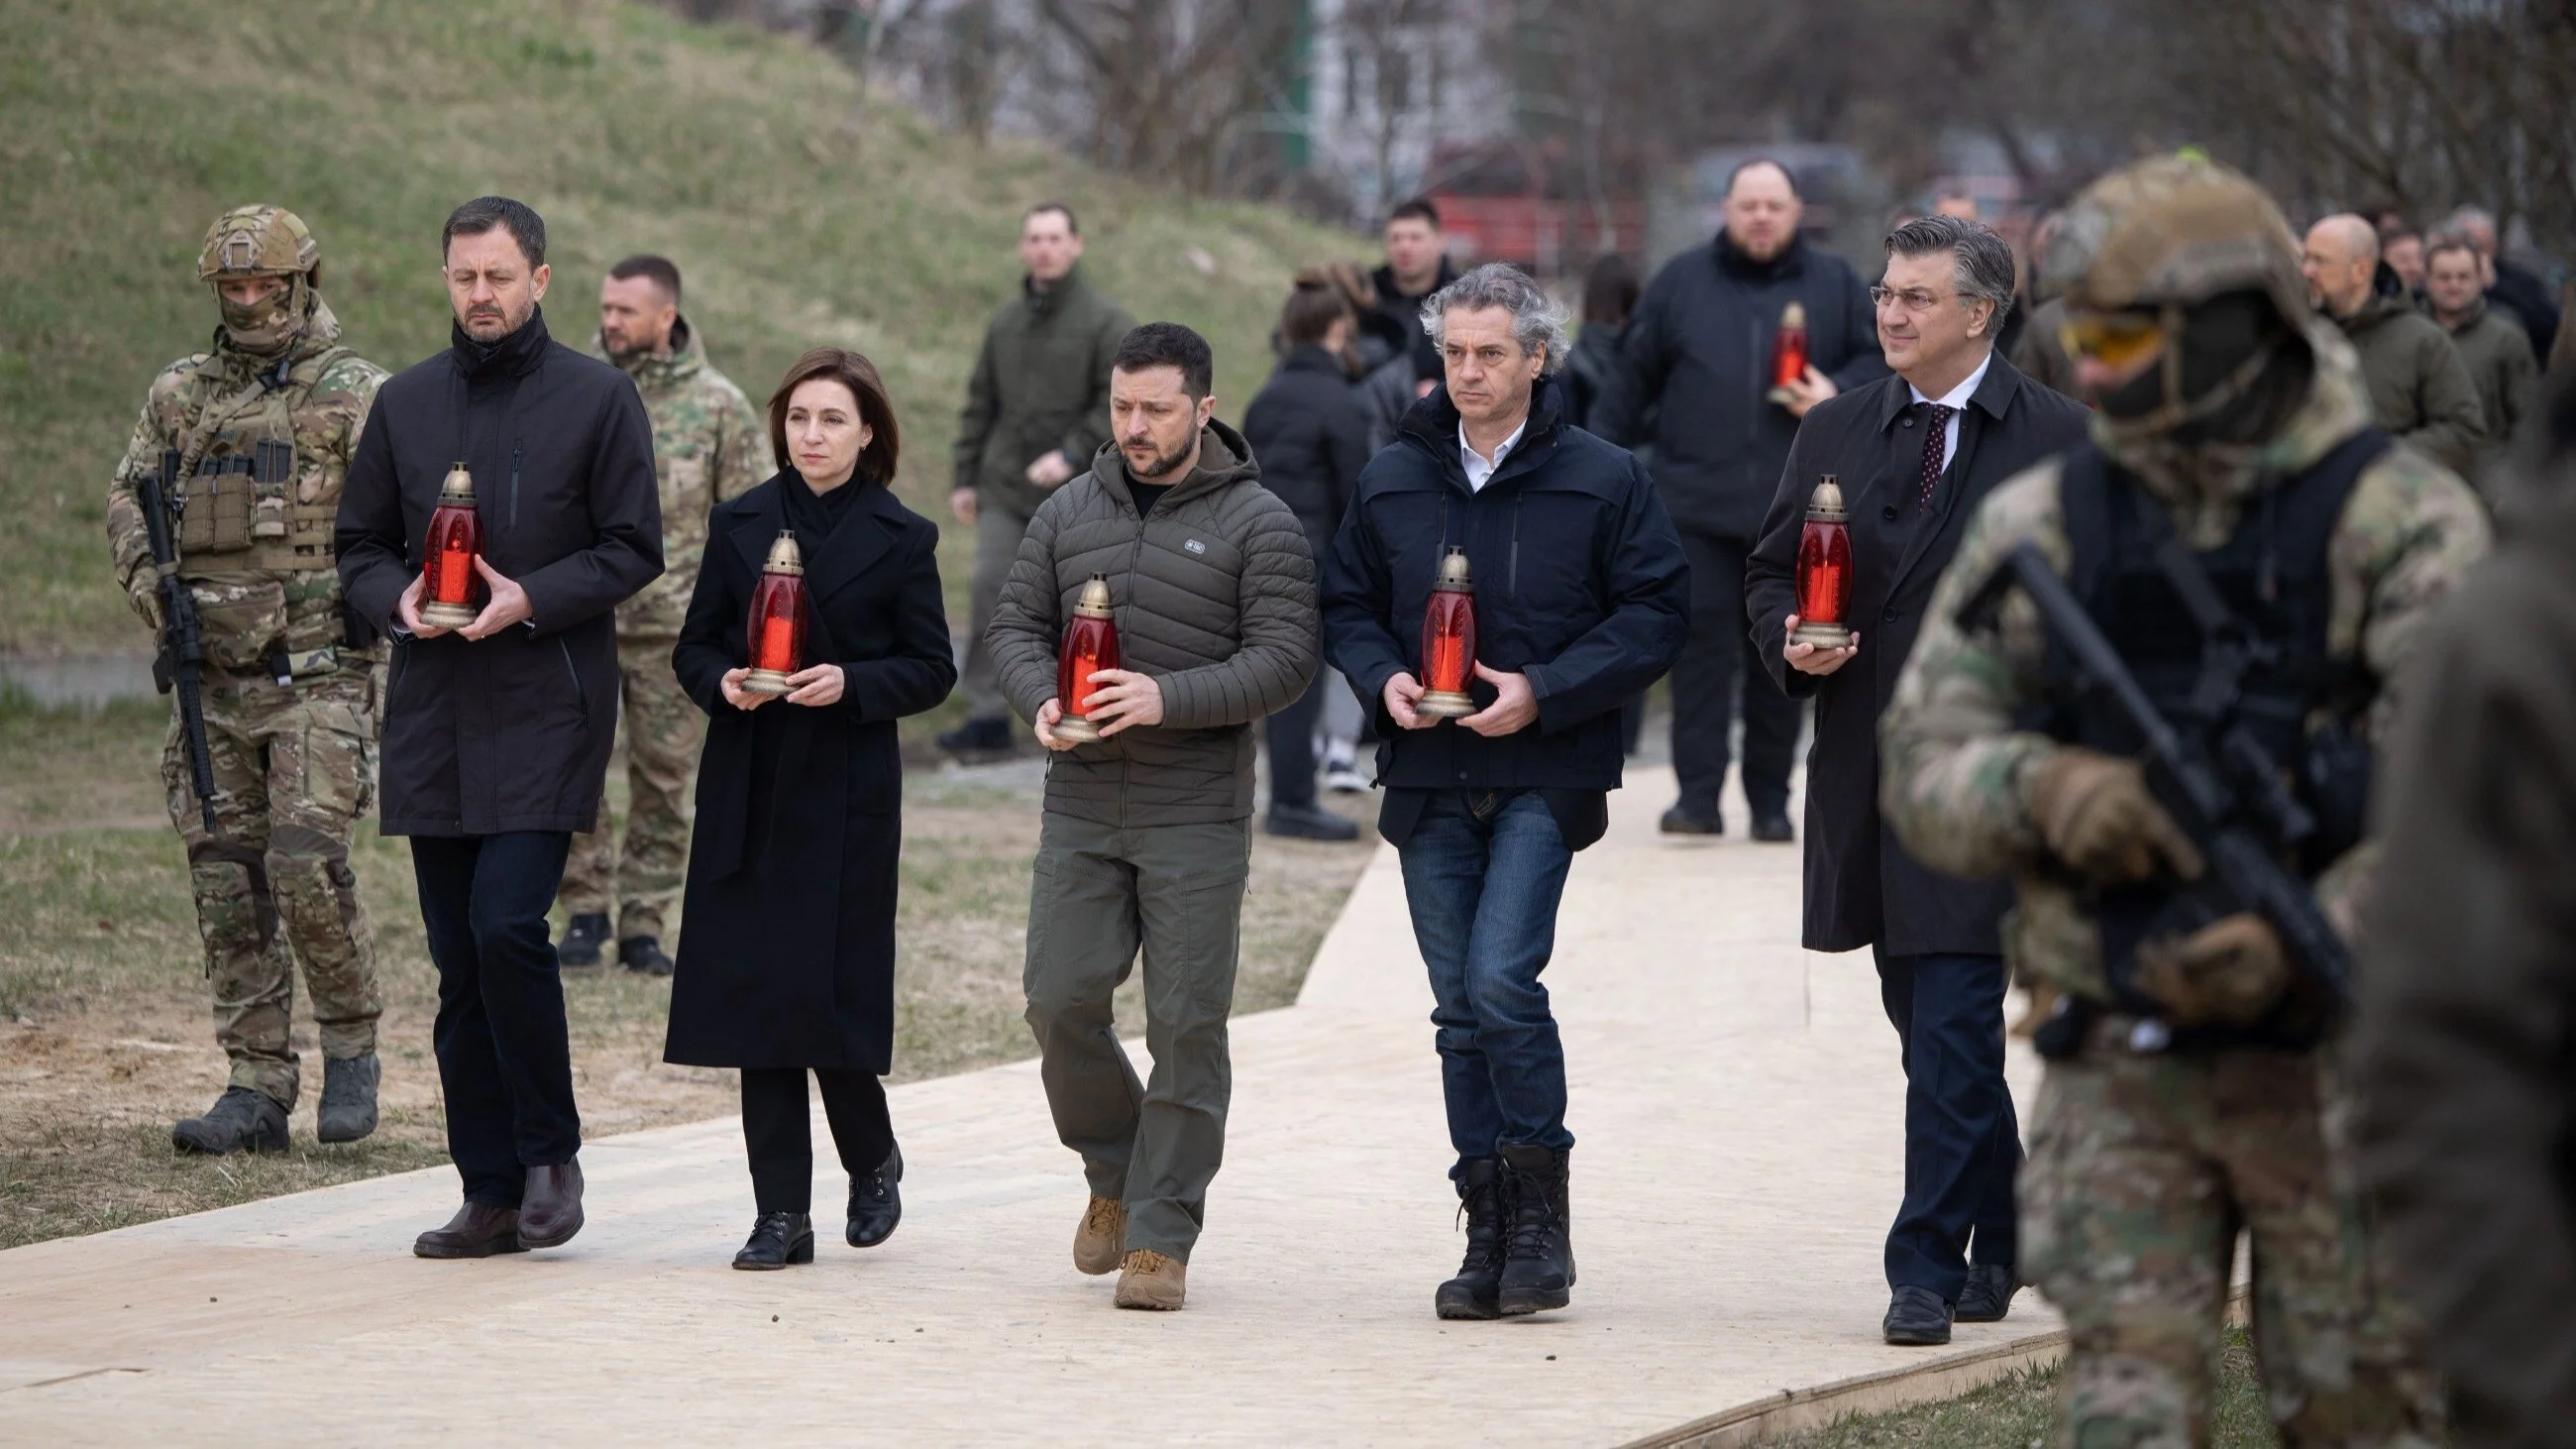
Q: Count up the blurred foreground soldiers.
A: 1